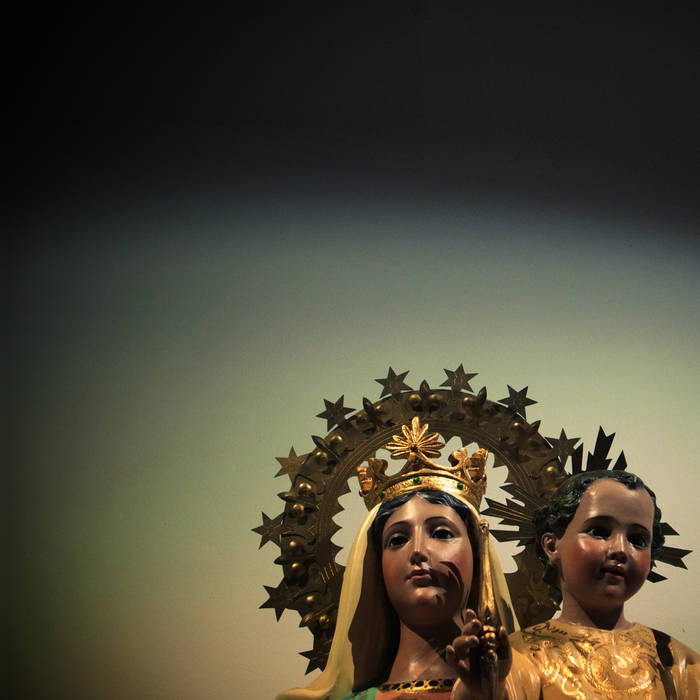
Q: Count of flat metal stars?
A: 9